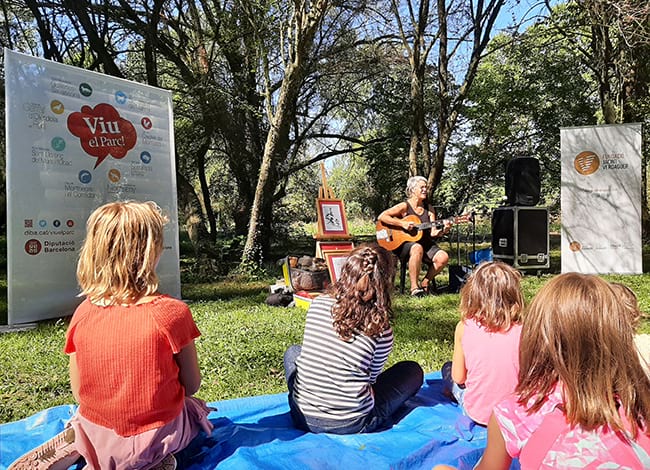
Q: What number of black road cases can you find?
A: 1